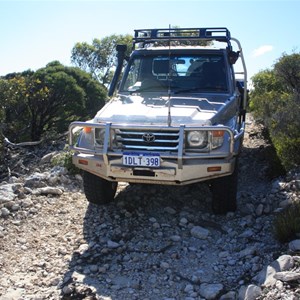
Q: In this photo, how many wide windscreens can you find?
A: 1